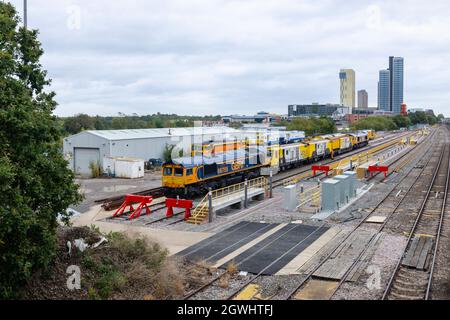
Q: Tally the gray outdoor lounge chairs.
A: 0